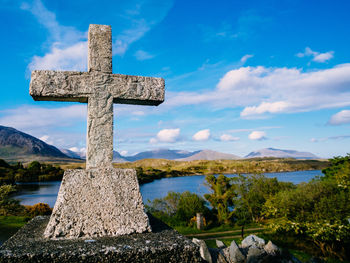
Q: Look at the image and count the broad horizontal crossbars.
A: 1